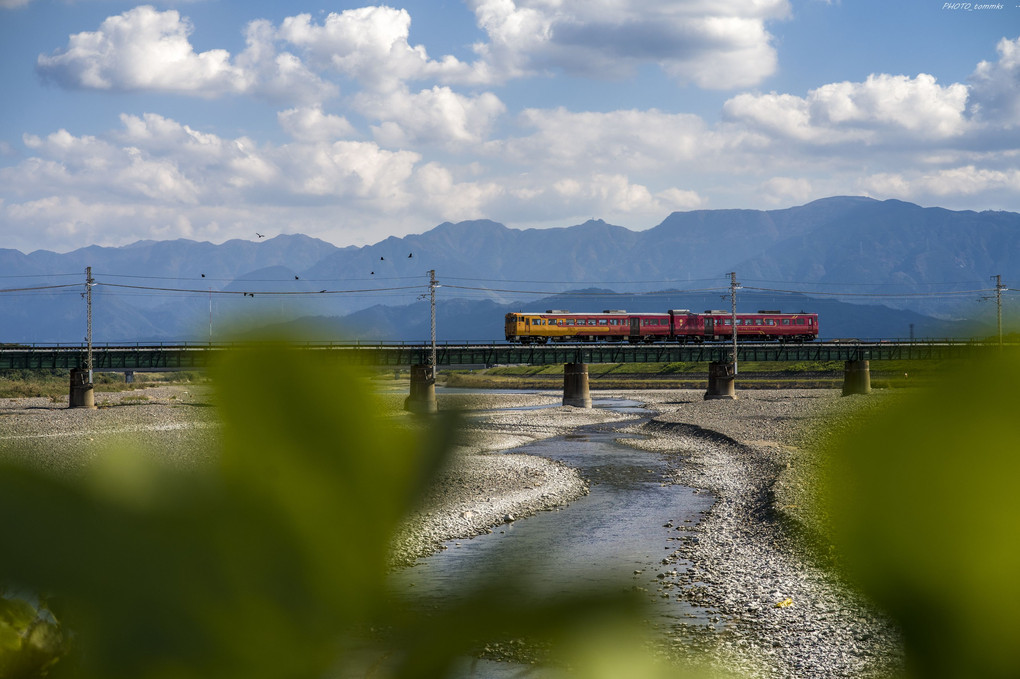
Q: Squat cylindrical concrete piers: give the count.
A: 5